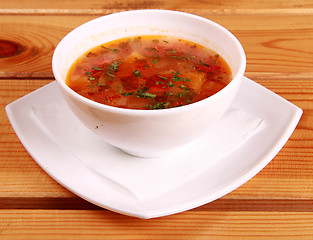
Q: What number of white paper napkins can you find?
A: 1